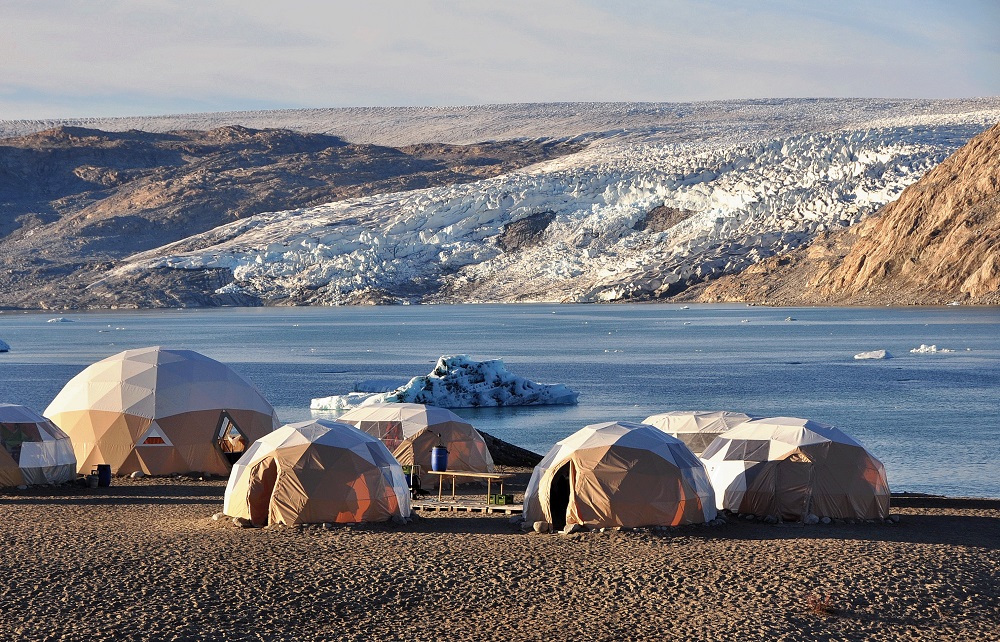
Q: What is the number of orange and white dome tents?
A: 7